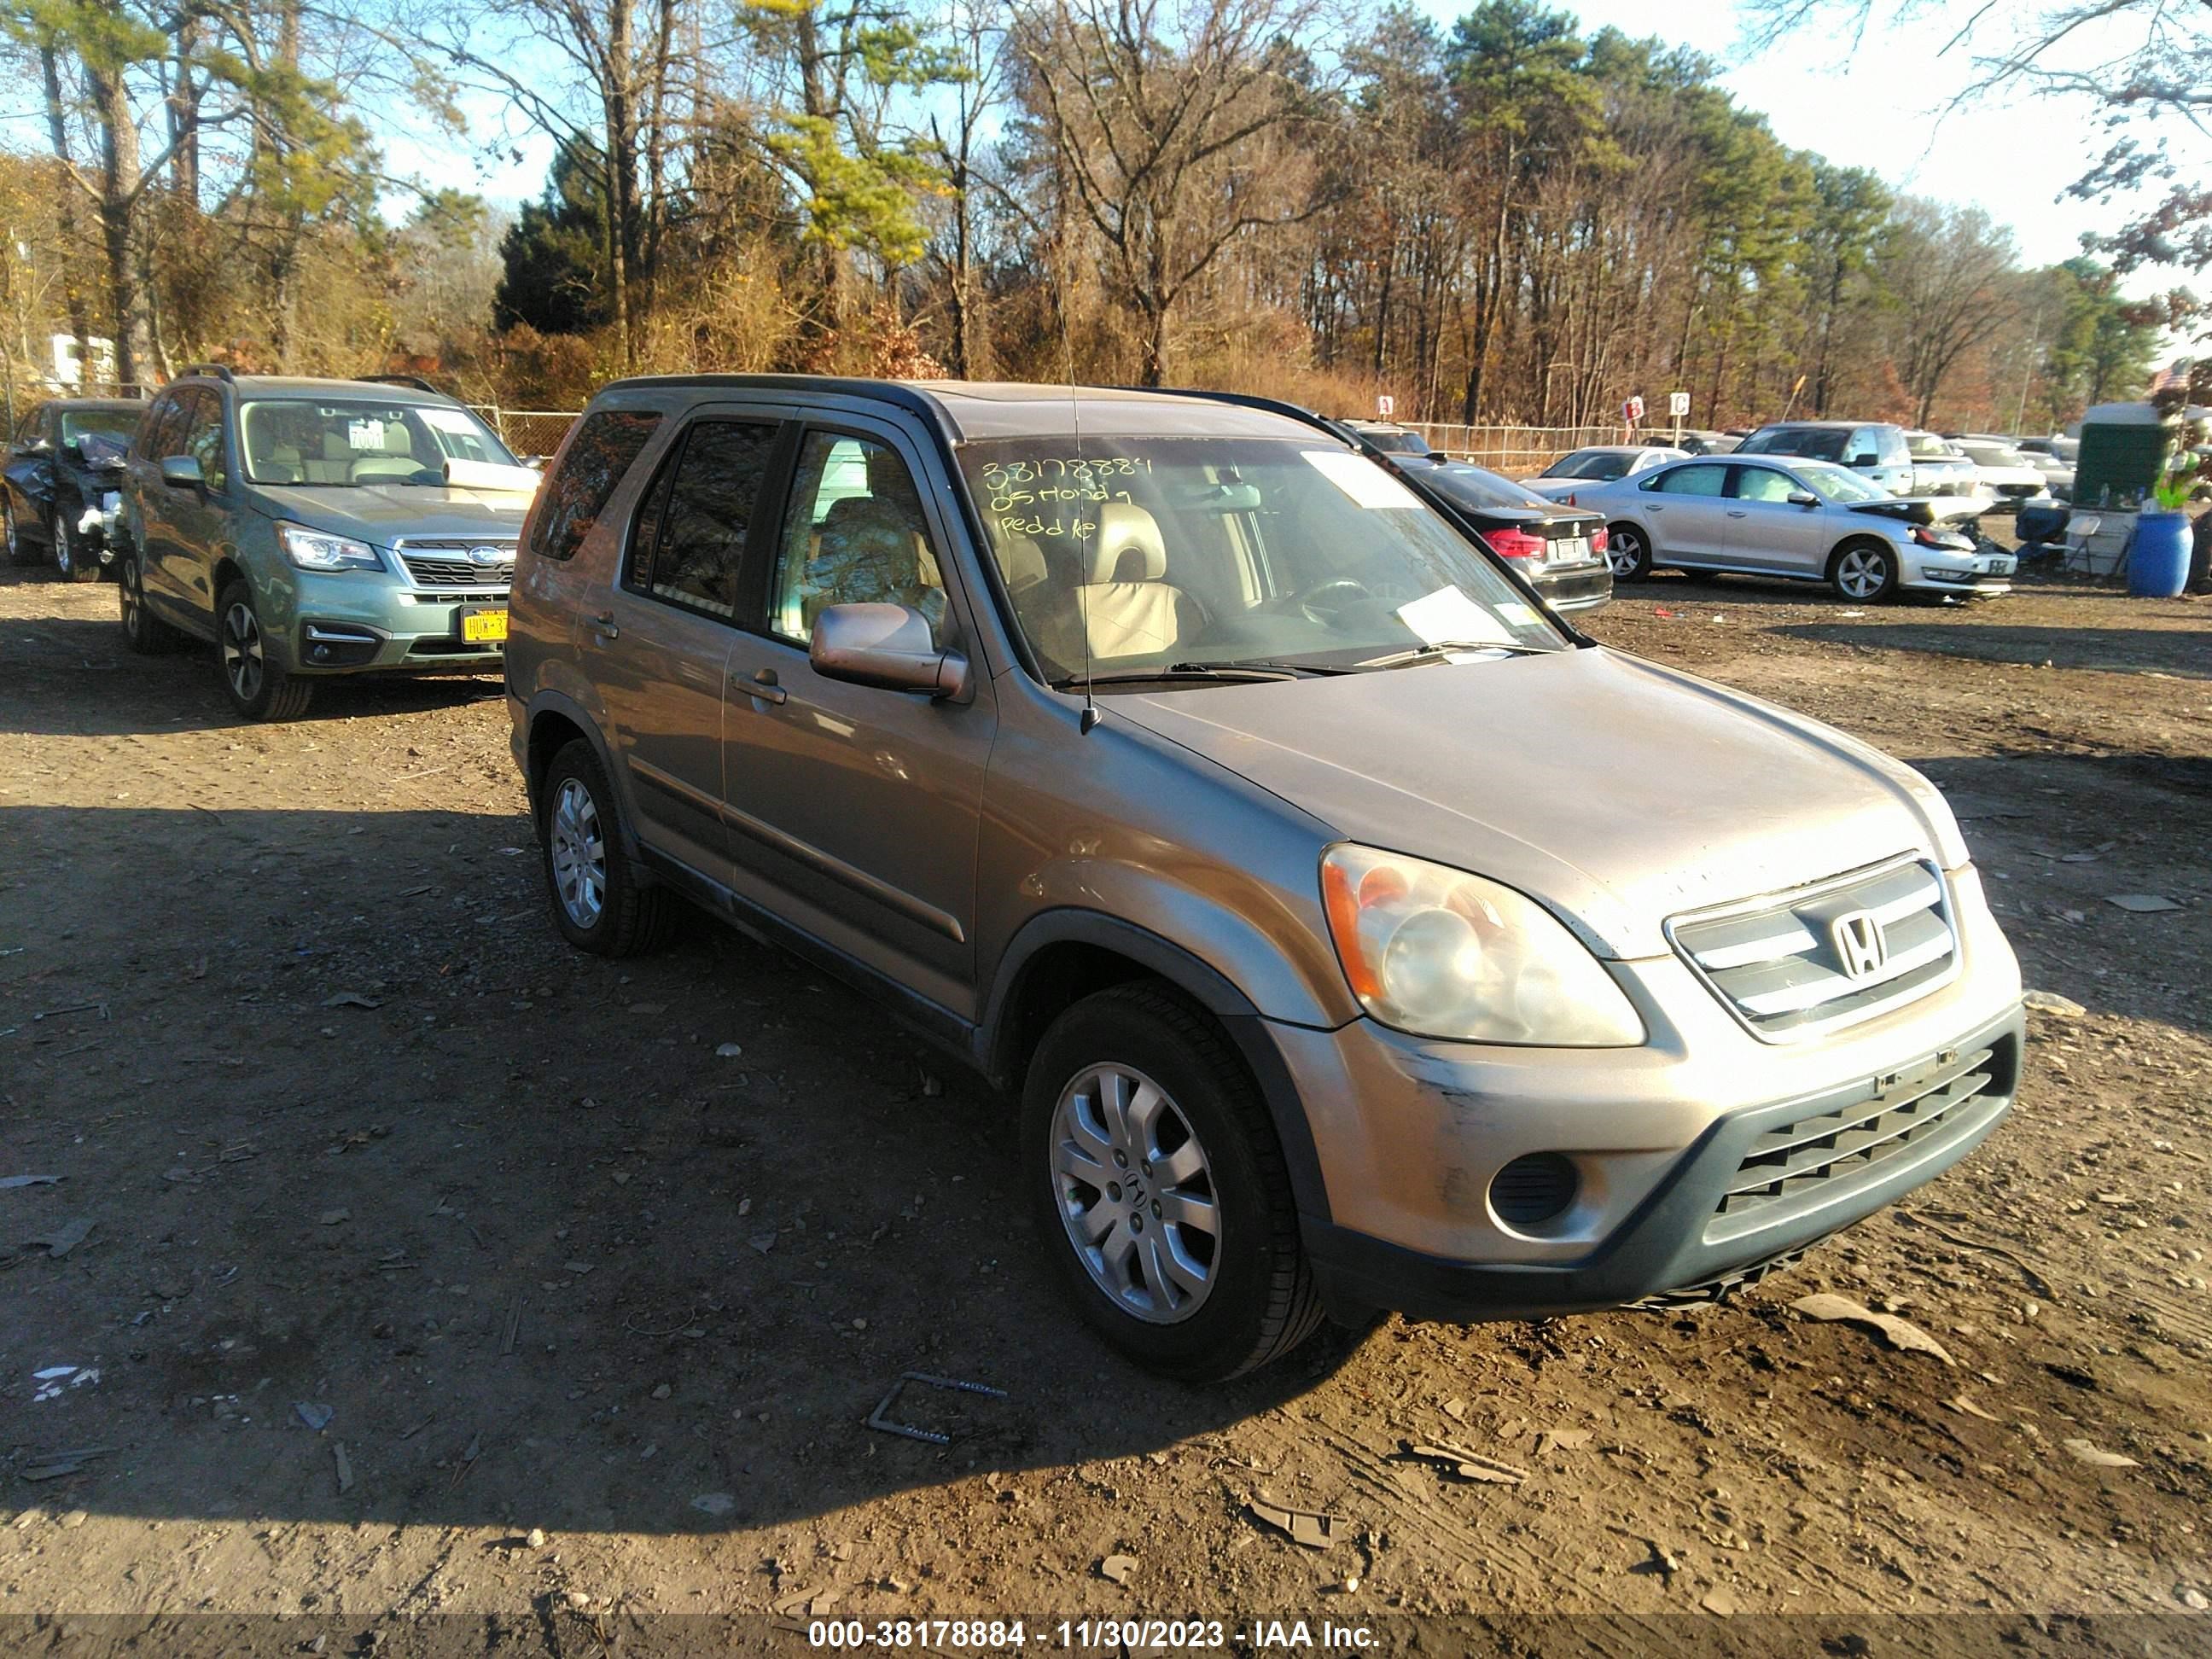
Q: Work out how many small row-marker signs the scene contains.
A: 3